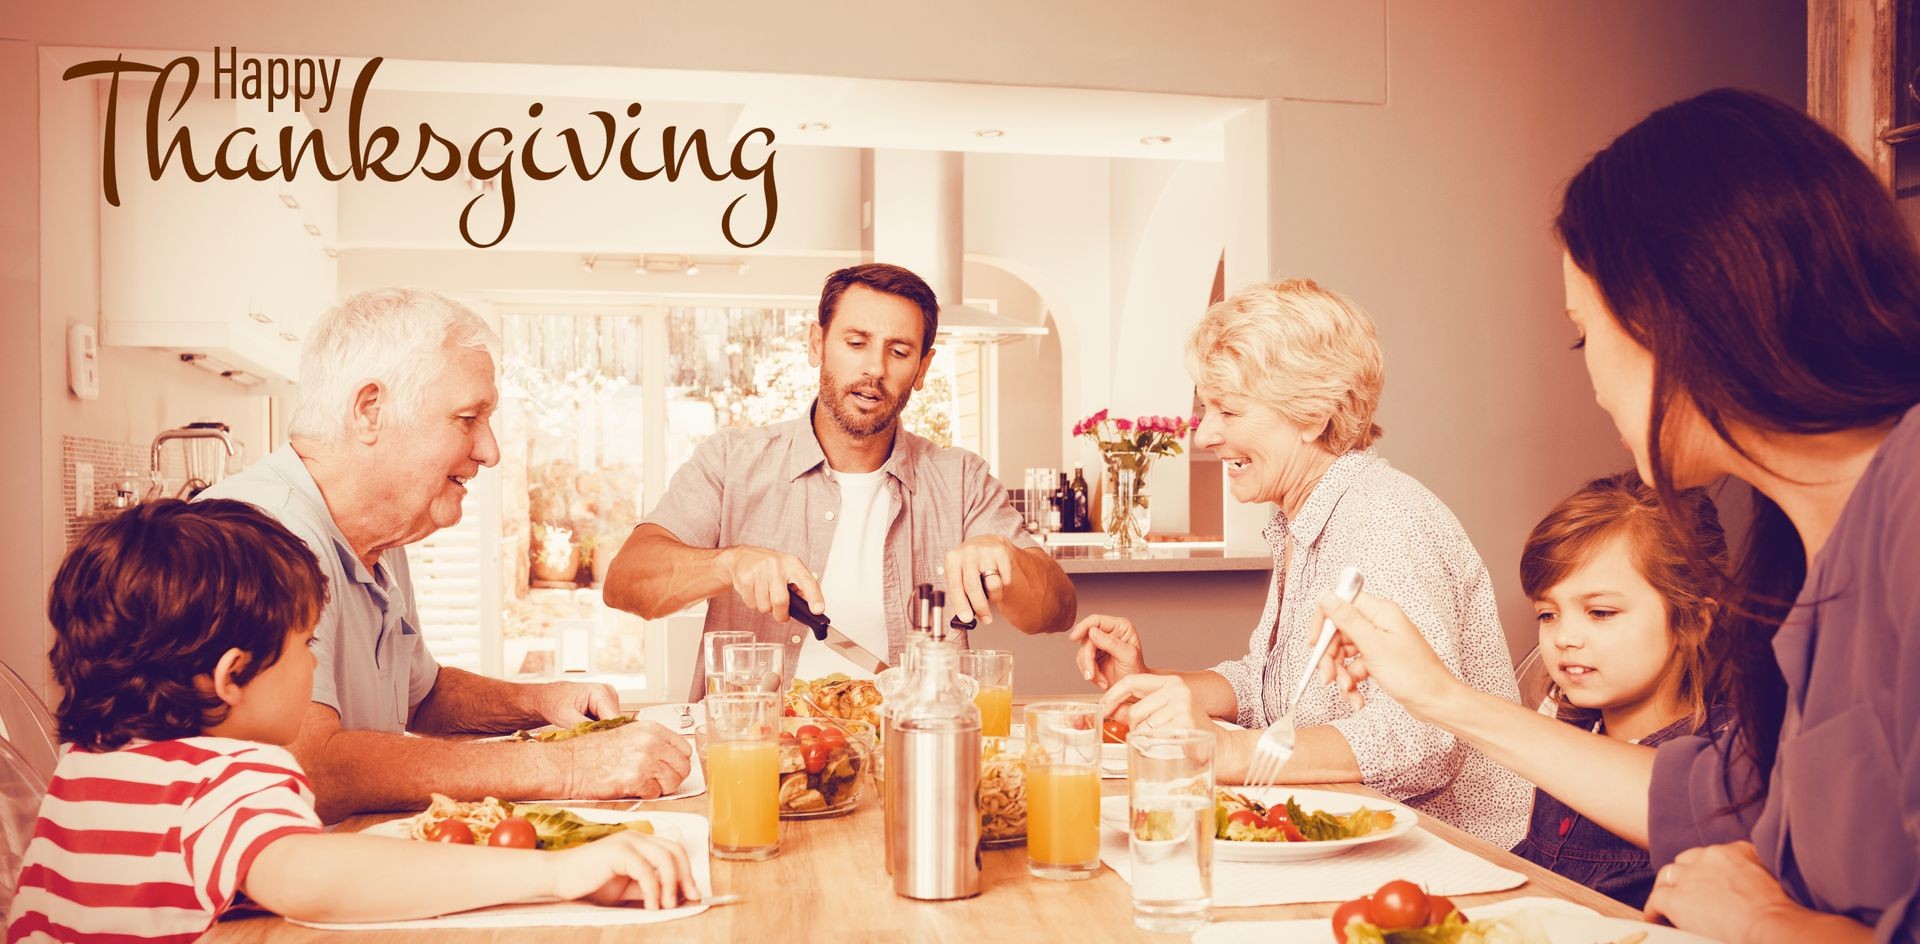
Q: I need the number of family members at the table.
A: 6